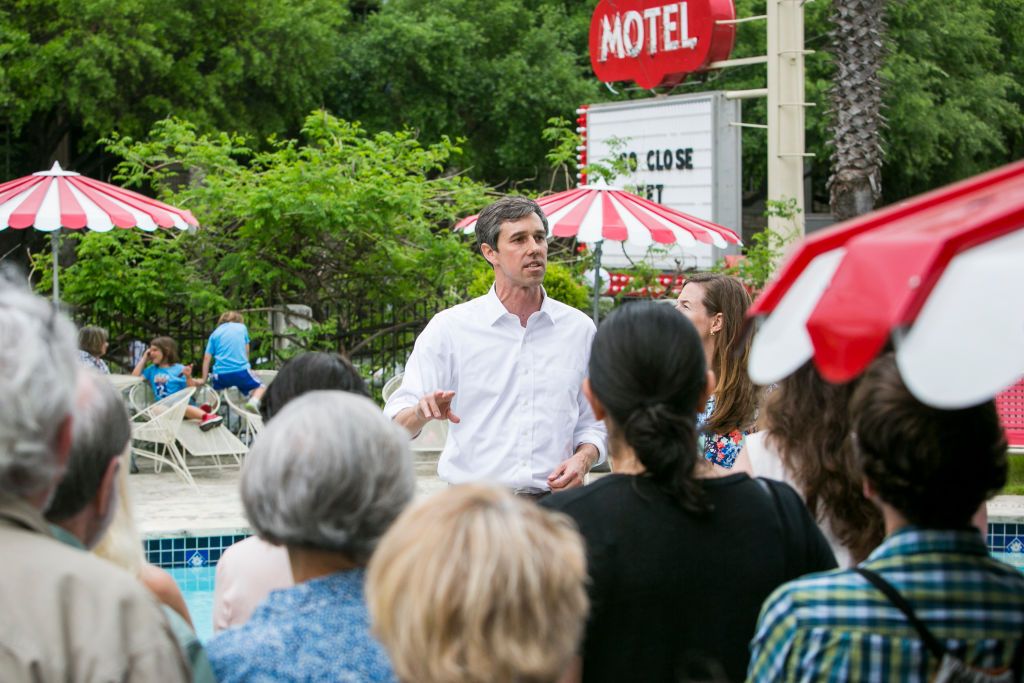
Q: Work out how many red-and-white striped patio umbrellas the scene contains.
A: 3